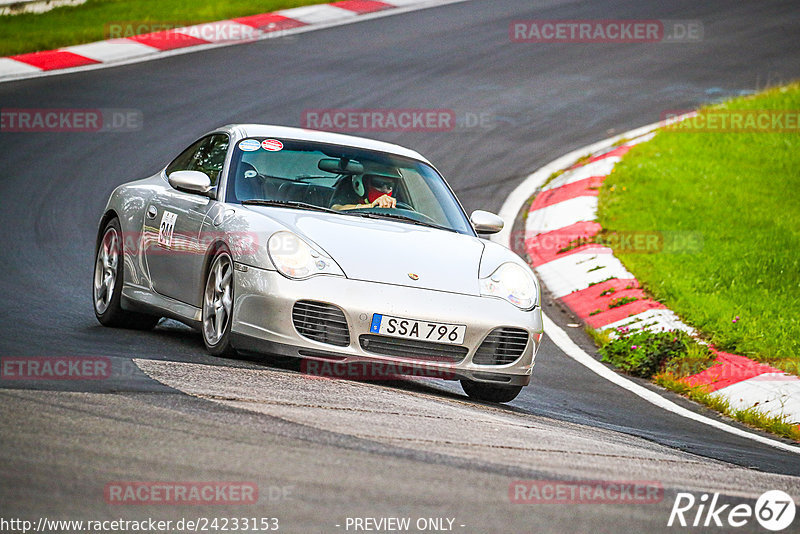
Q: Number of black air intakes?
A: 3